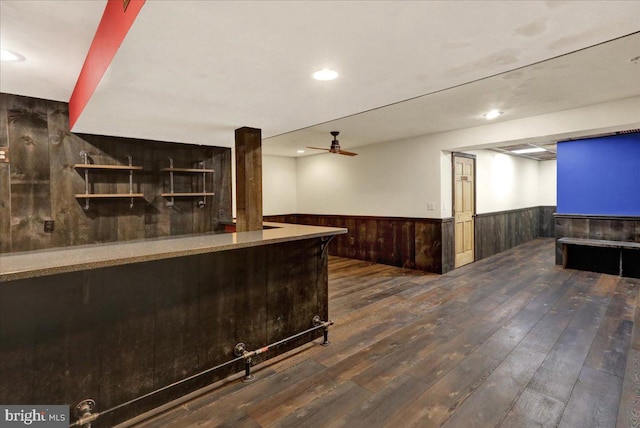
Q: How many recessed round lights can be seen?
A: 4